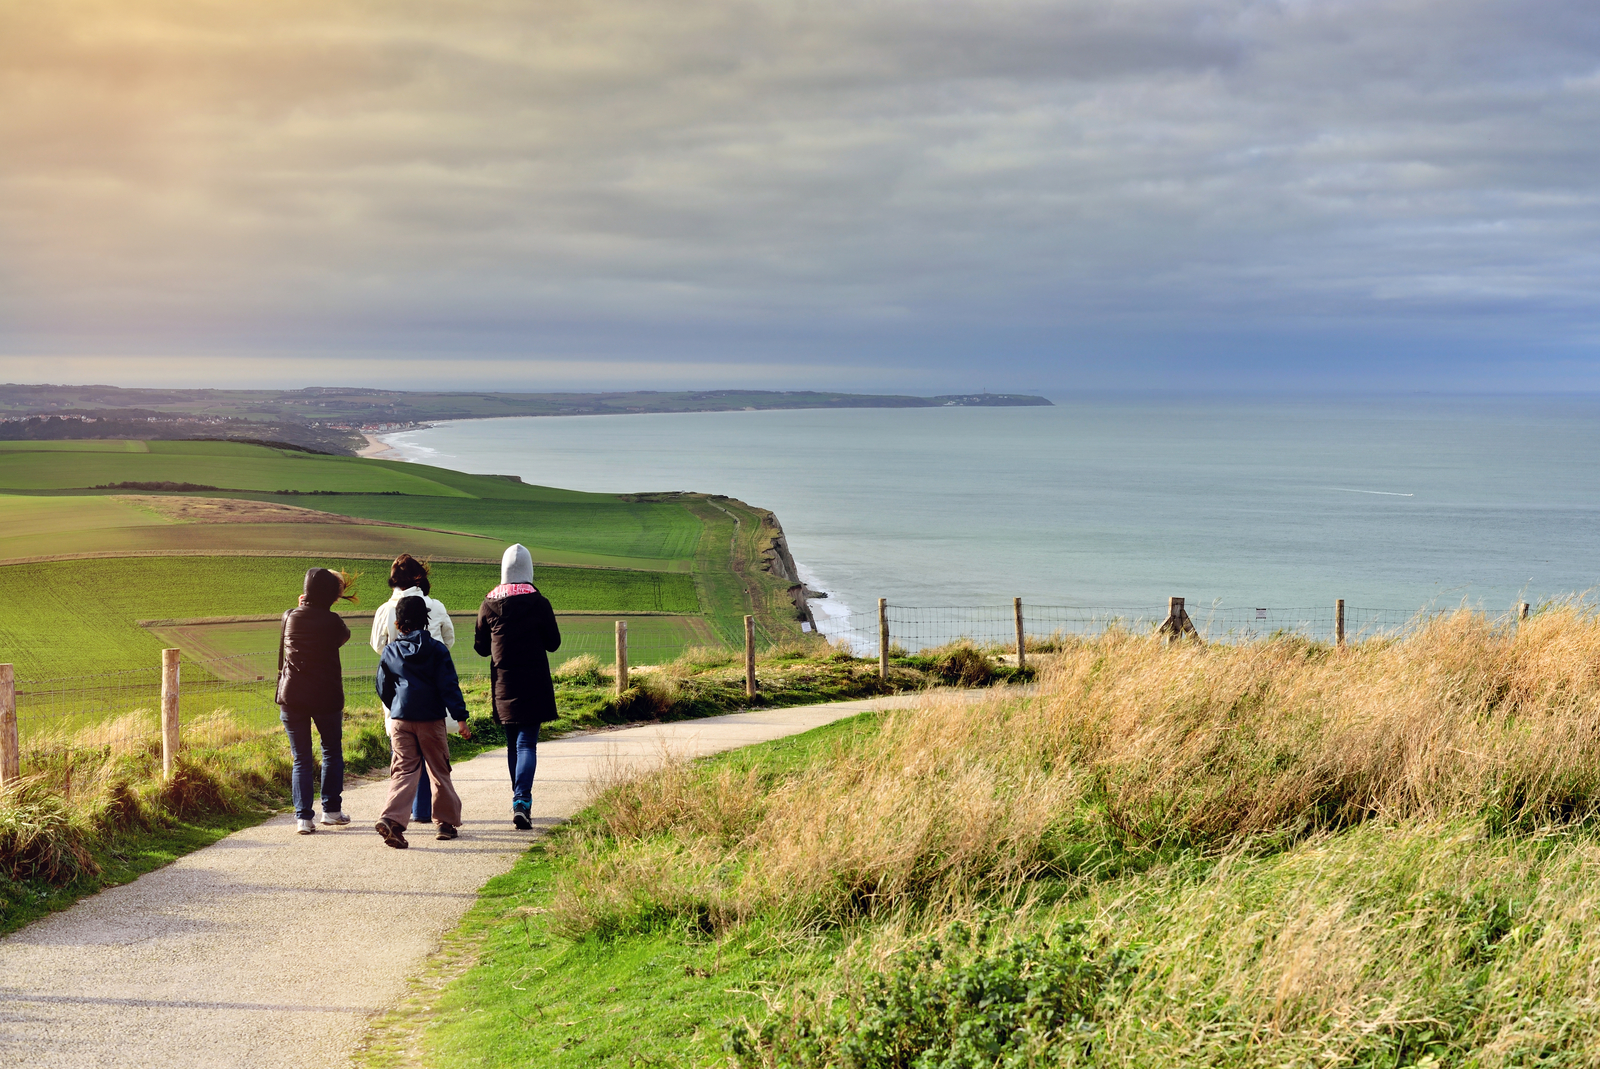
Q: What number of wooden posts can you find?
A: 9